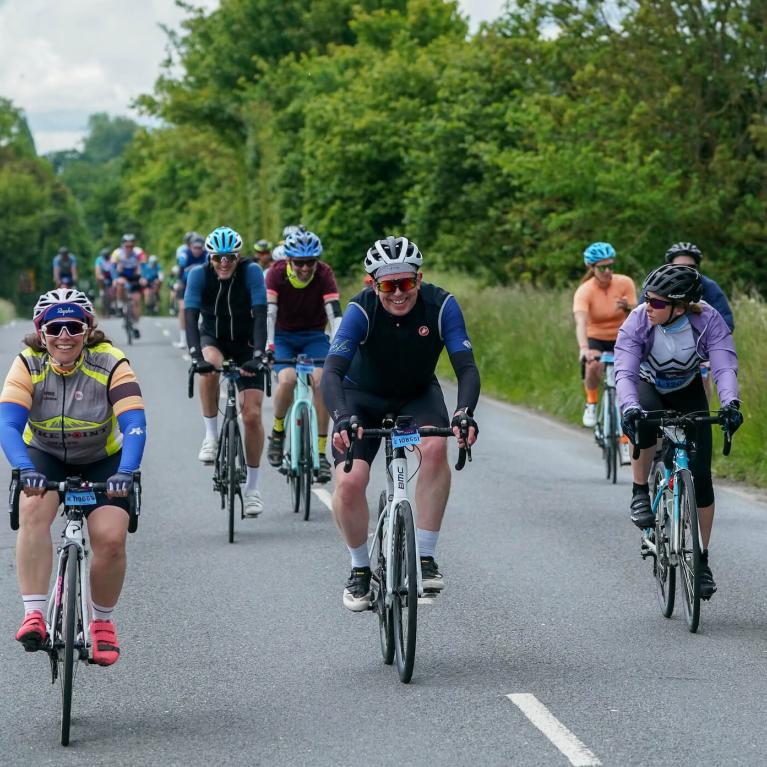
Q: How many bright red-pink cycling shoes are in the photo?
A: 2